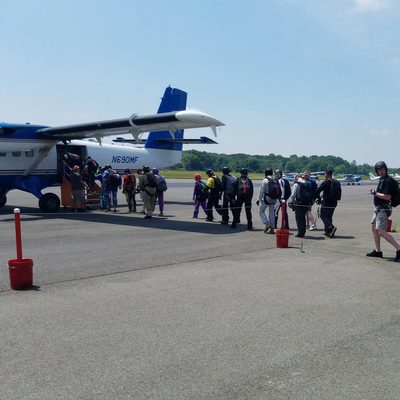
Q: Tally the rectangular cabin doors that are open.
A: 1